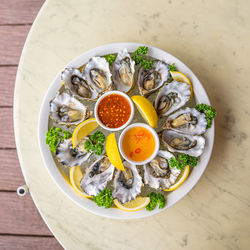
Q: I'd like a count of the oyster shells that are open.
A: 12